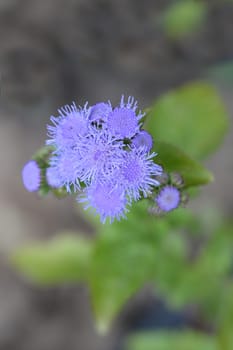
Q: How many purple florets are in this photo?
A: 11